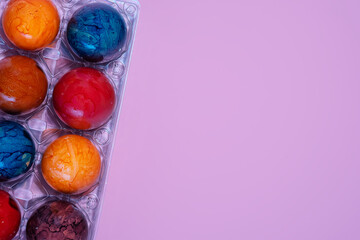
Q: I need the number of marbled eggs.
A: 8